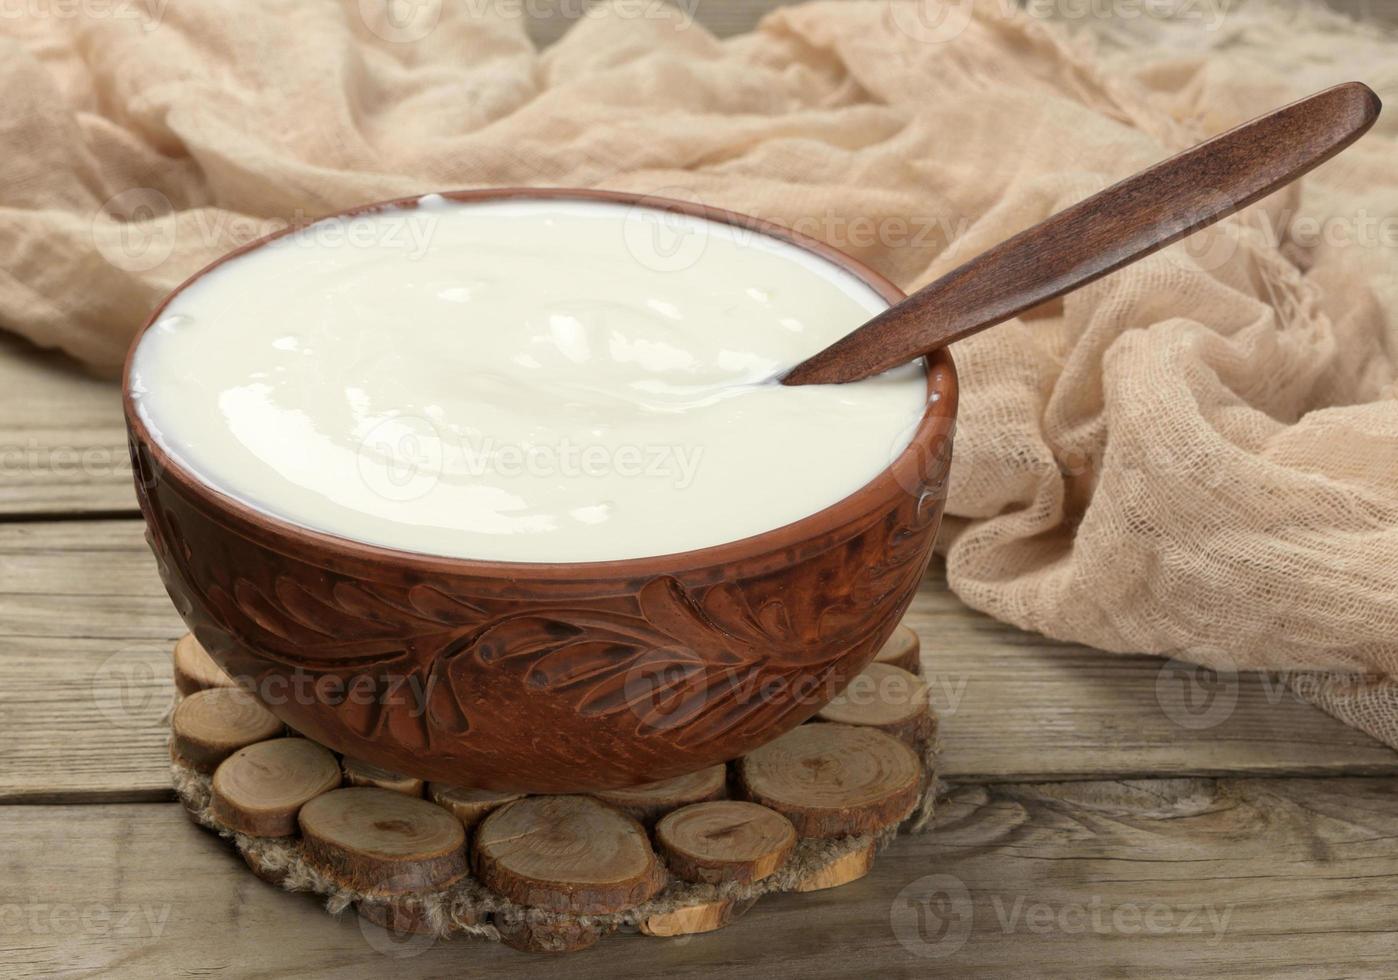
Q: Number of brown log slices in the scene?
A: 12